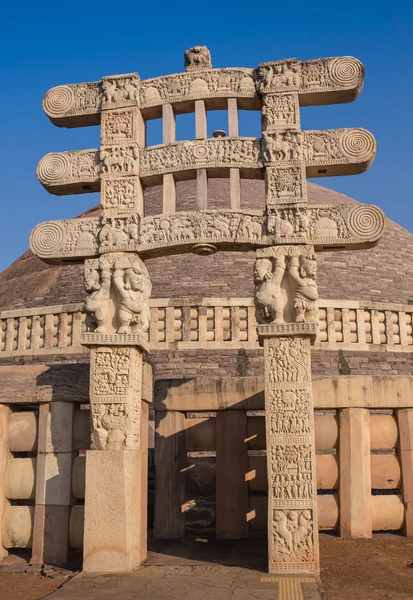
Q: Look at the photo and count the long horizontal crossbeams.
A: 3